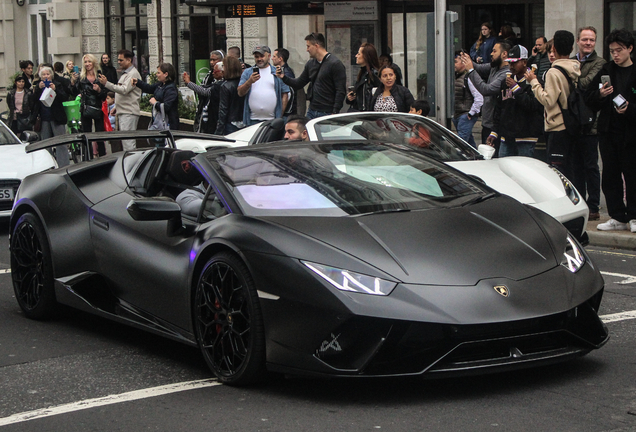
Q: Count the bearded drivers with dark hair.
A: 1